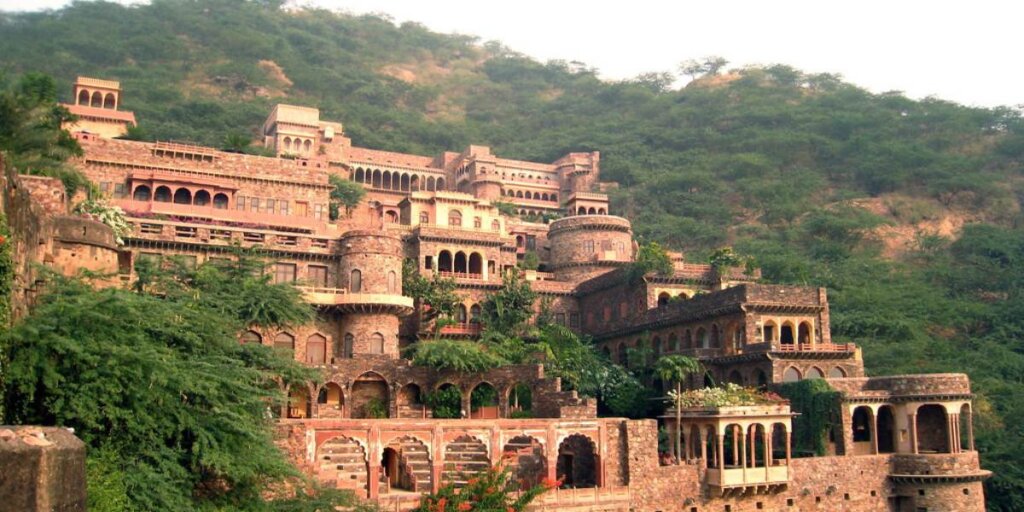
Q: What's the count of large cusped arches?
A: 5